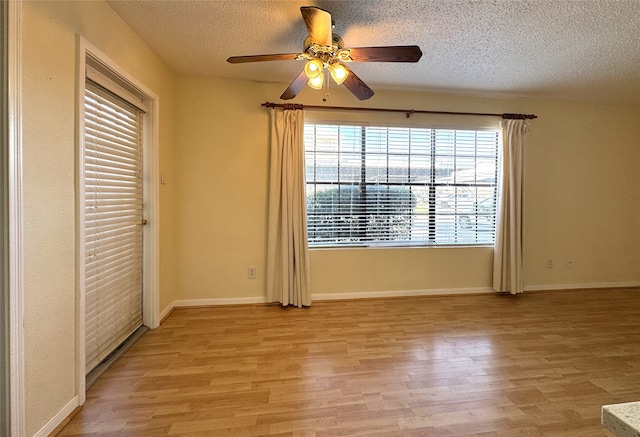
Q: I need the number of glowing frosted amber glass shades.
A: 3